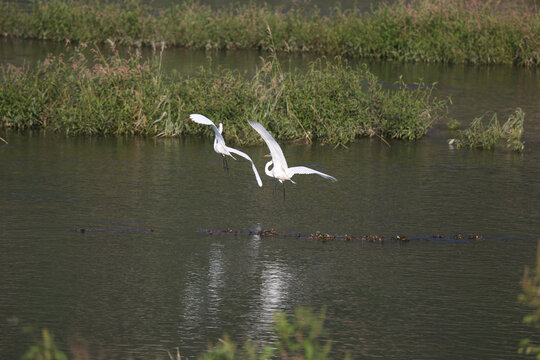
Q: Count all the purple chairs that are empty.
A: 0